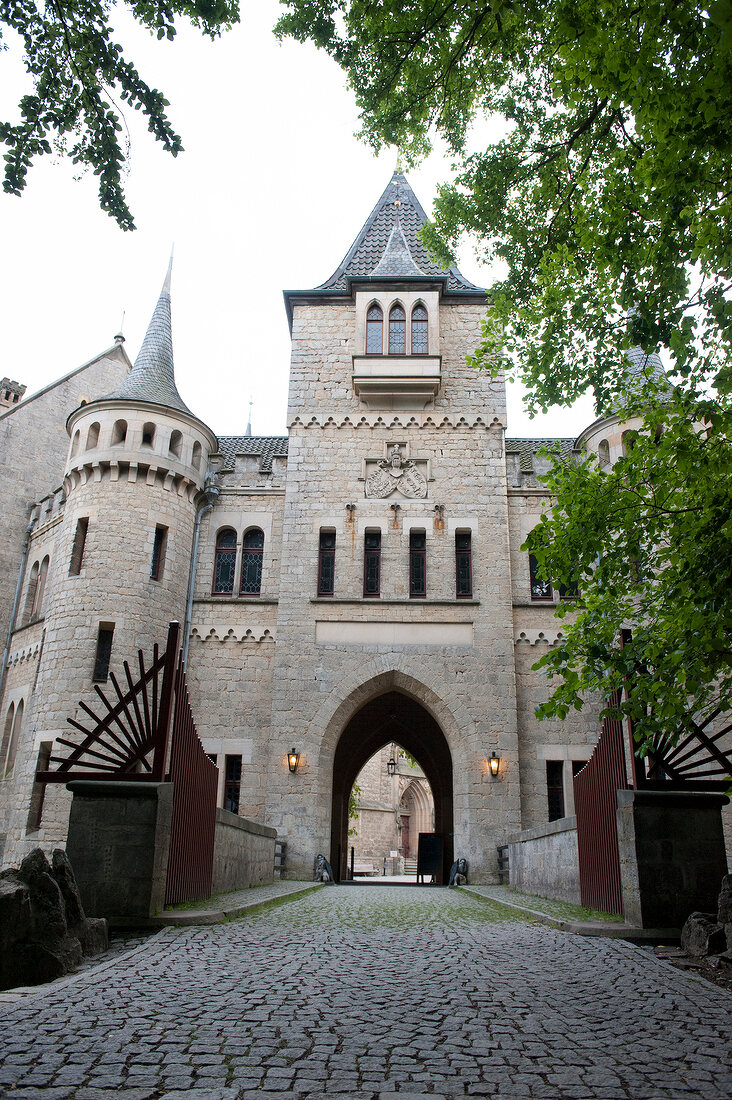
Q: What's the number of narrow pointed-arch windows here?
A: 3